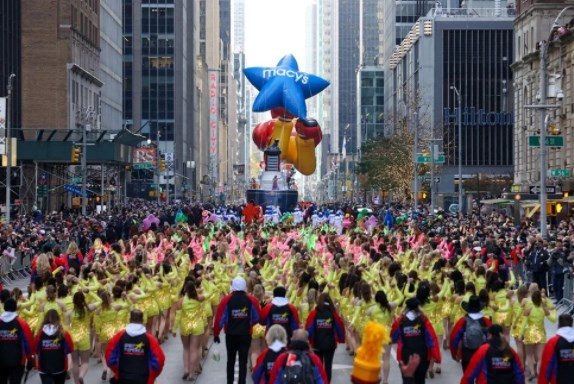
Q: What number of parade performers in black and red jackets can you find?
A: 12